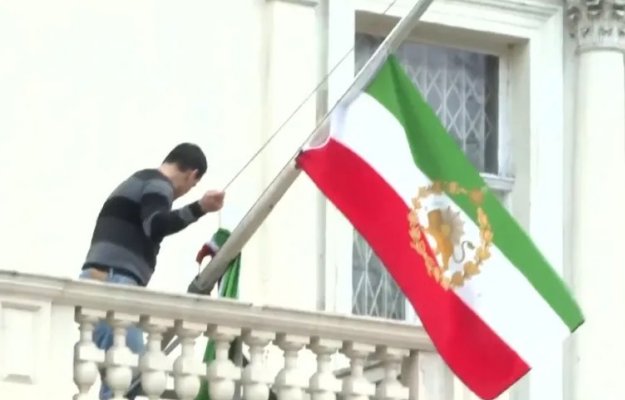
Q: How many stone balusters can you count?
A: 10